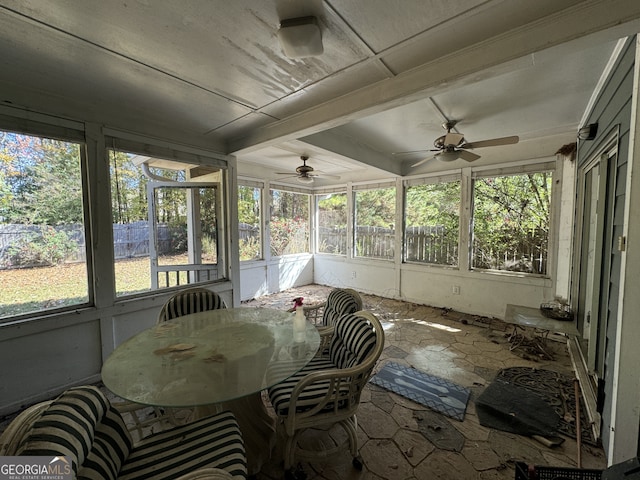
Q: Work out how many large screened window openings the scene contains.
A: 8